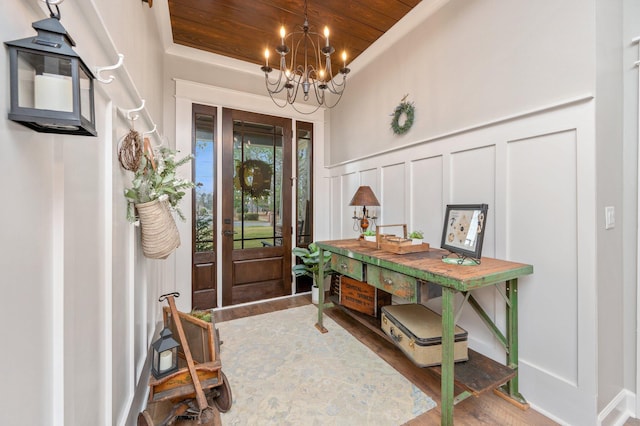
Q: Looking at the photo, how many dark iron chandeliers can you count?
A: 1